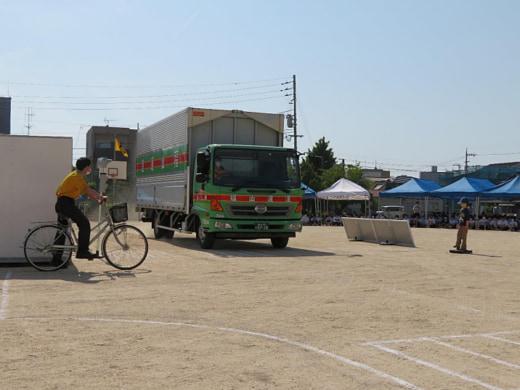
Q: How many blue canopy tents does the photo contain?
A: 4